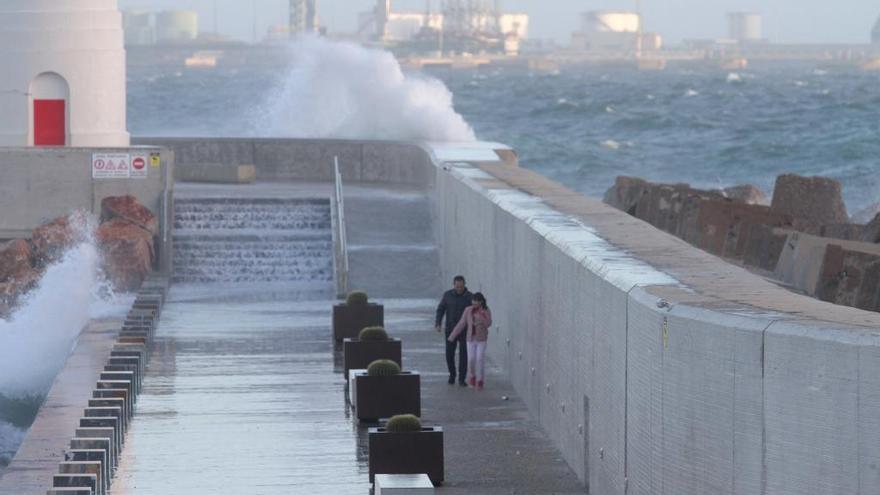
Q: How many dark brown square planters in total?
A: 4